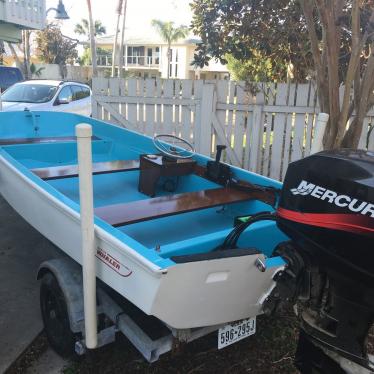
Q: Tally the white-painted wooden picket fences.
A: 1